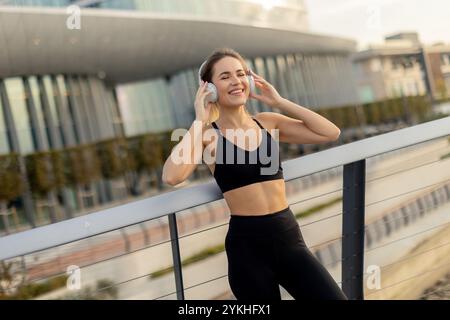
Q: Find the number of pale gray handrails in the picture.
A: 1